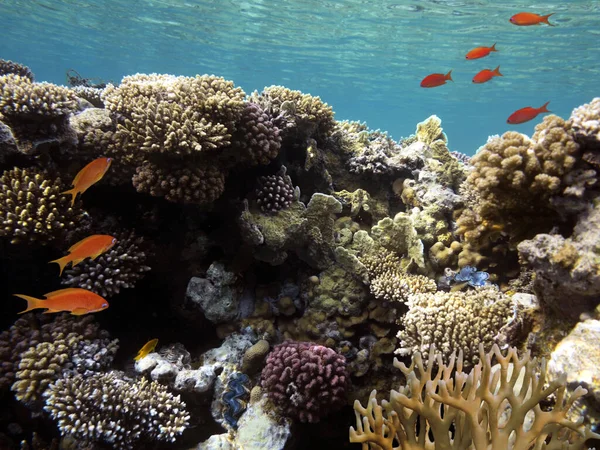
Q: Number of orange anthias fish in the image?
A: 8